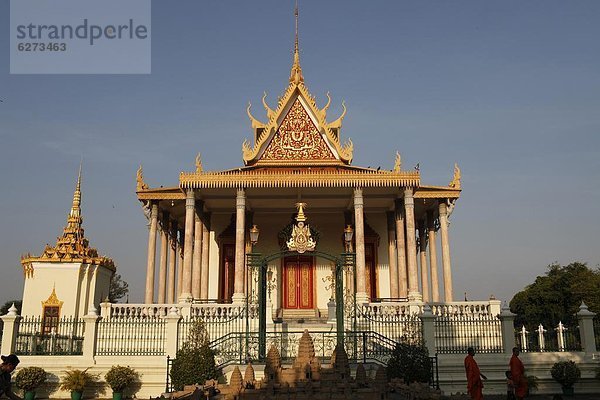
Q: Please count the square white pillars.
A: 6